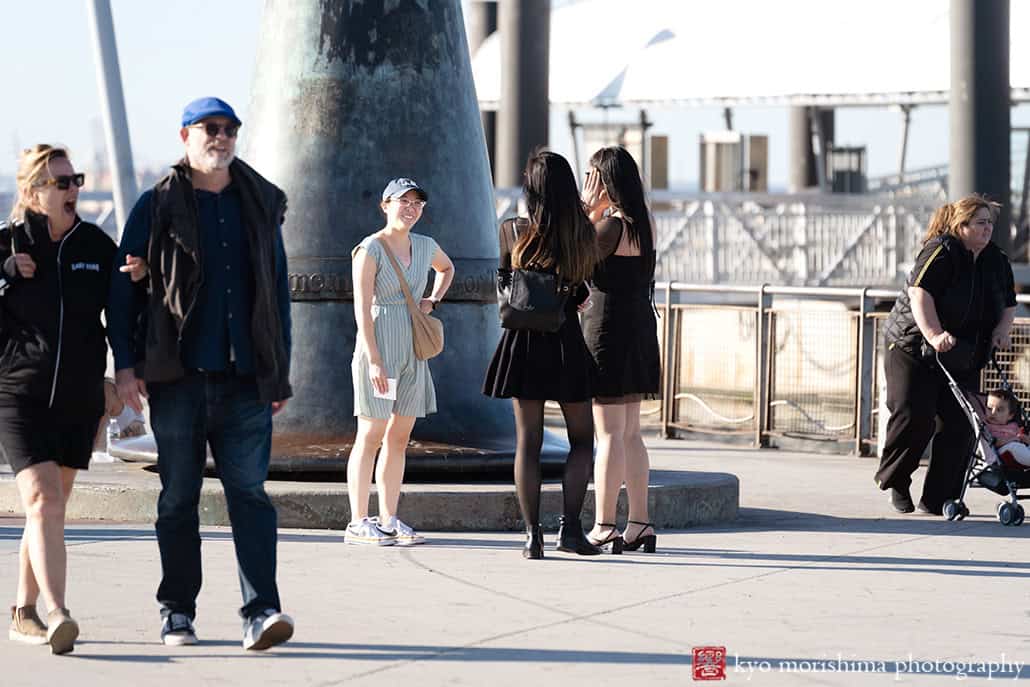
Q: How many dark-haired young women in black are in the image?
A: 2